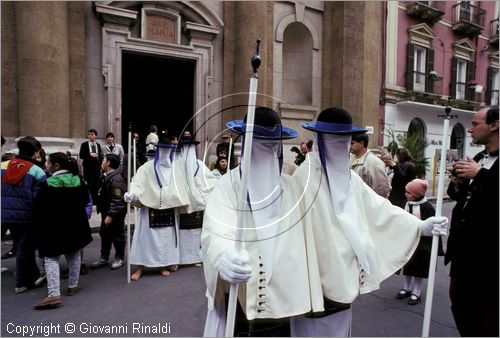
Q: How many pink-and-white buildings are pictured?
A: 1